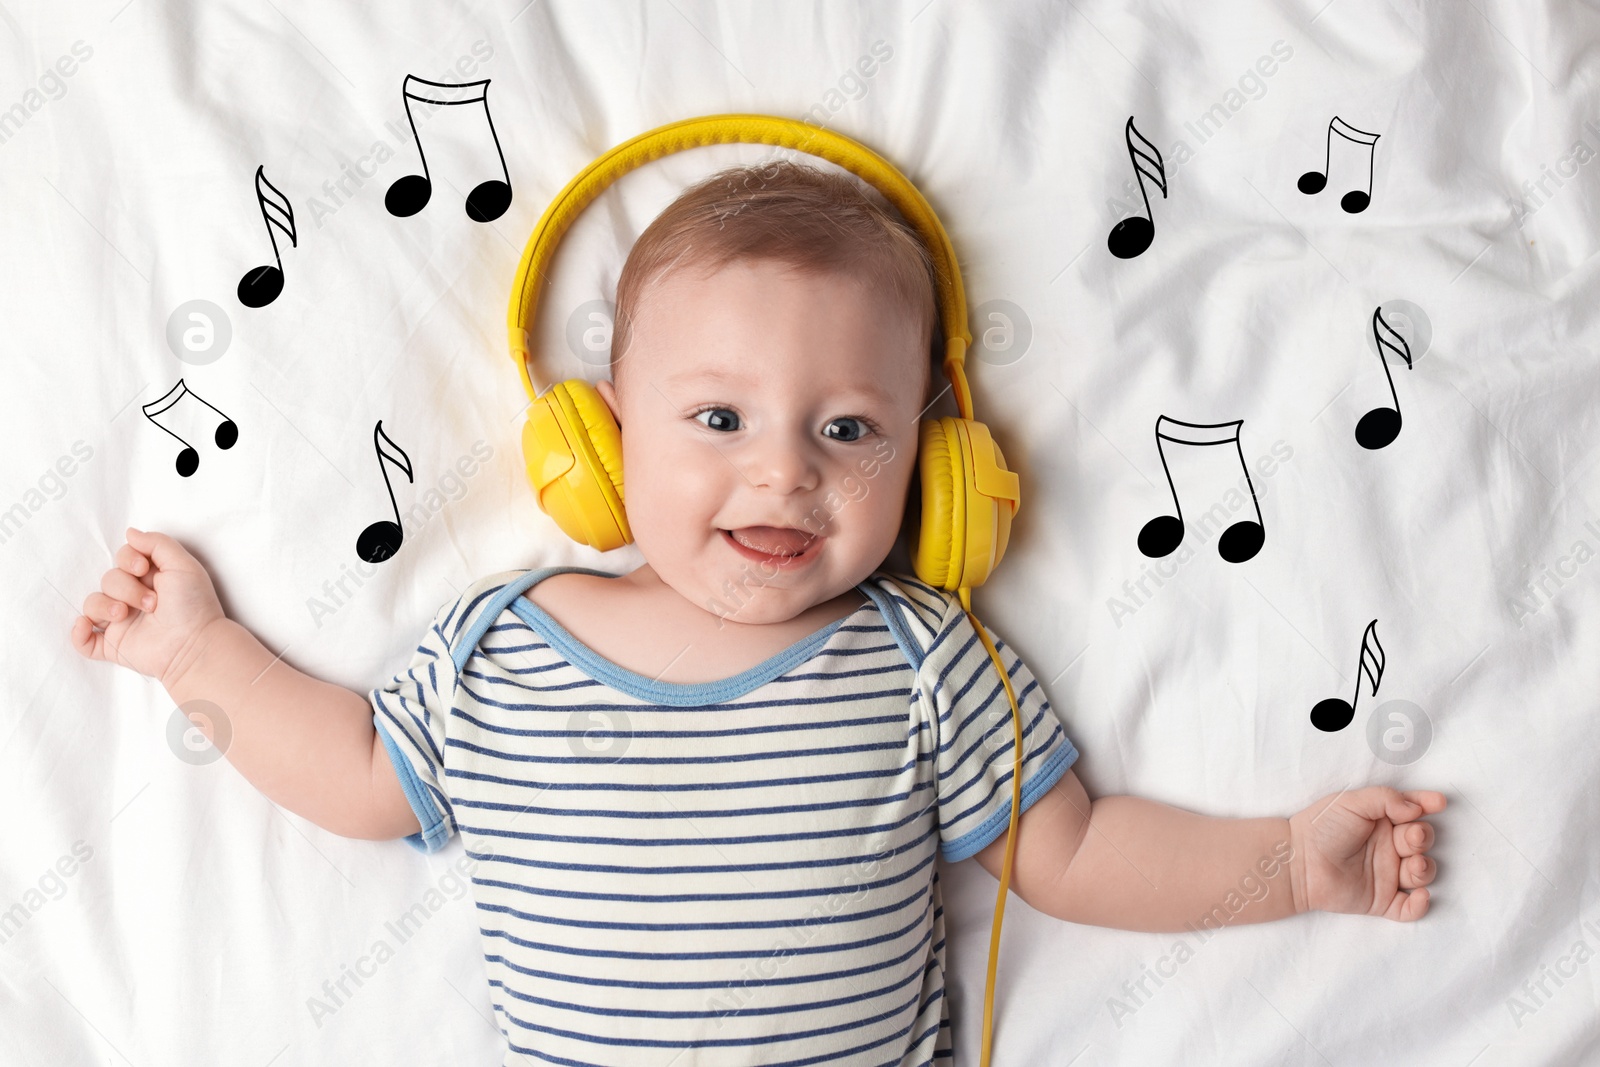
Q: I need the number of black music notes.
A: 9